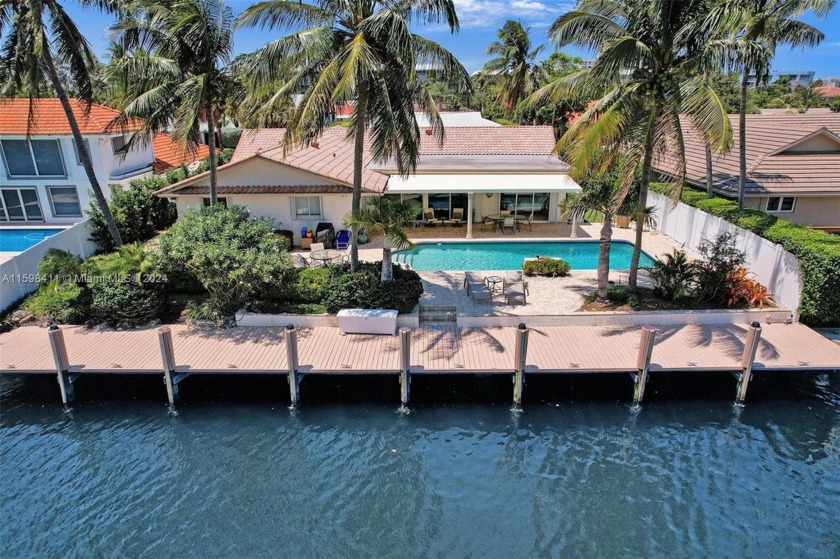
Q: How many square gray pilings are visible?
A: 7